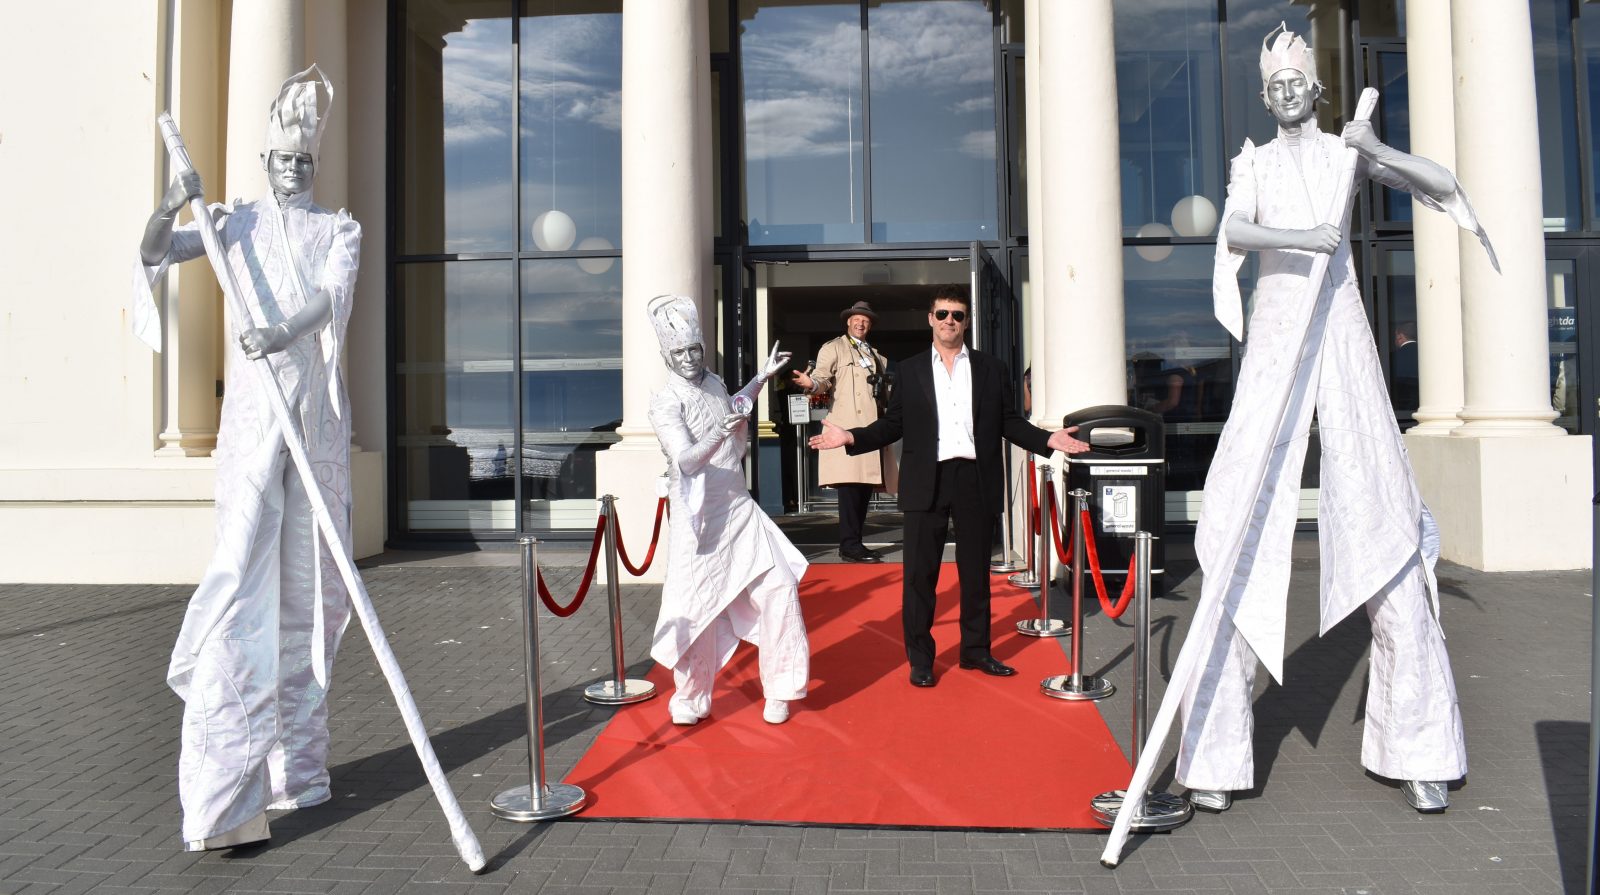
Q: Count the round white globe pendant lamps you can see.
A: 4